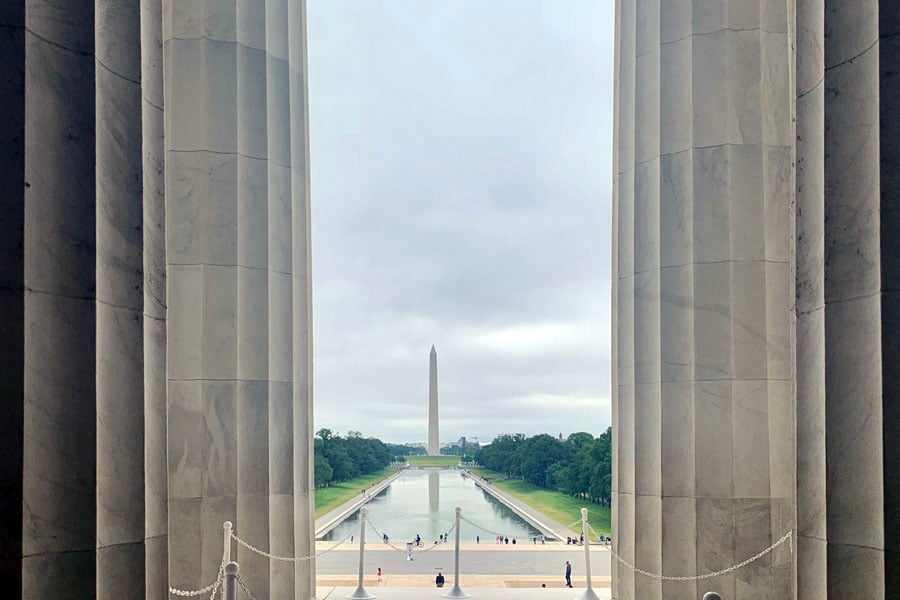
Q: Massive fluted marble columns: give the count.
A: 4